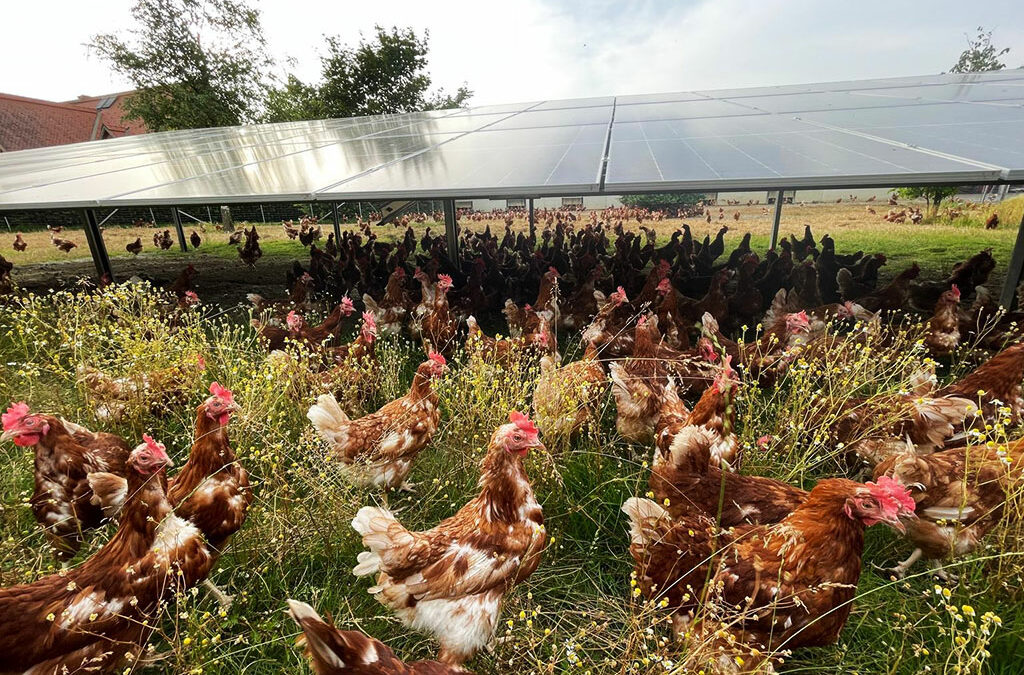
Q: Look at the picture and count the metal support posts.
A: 7